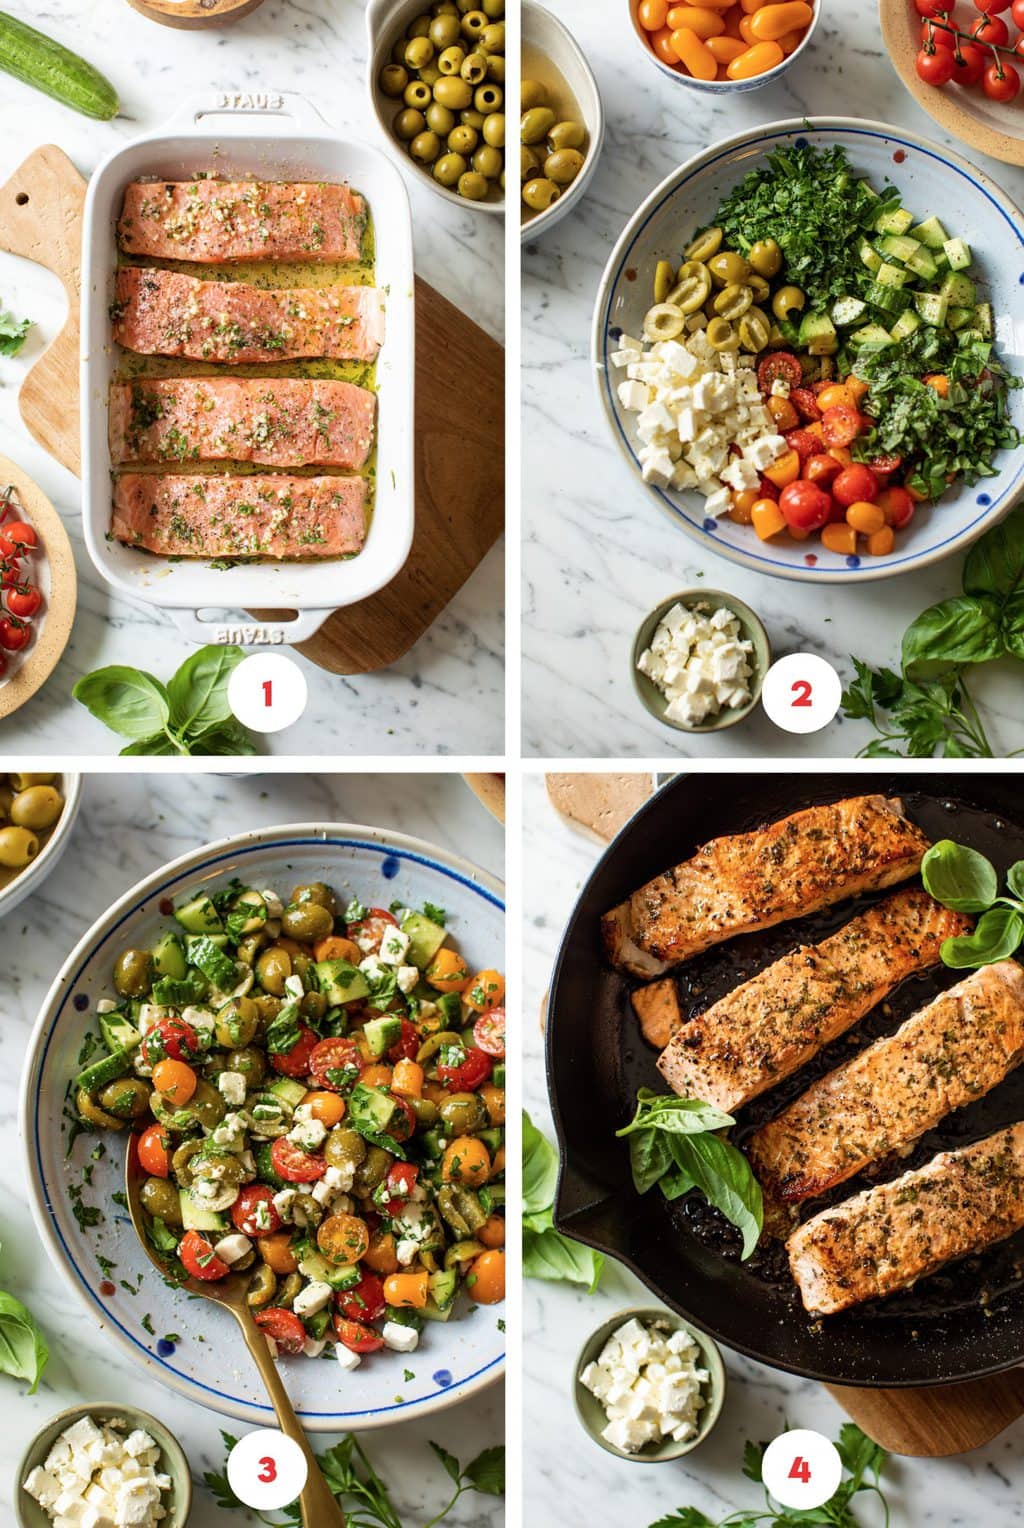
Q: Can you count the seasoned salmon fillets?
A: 8